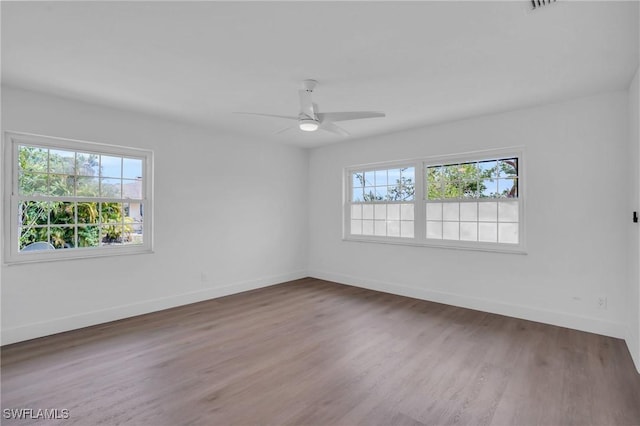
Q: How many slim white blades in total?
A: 5